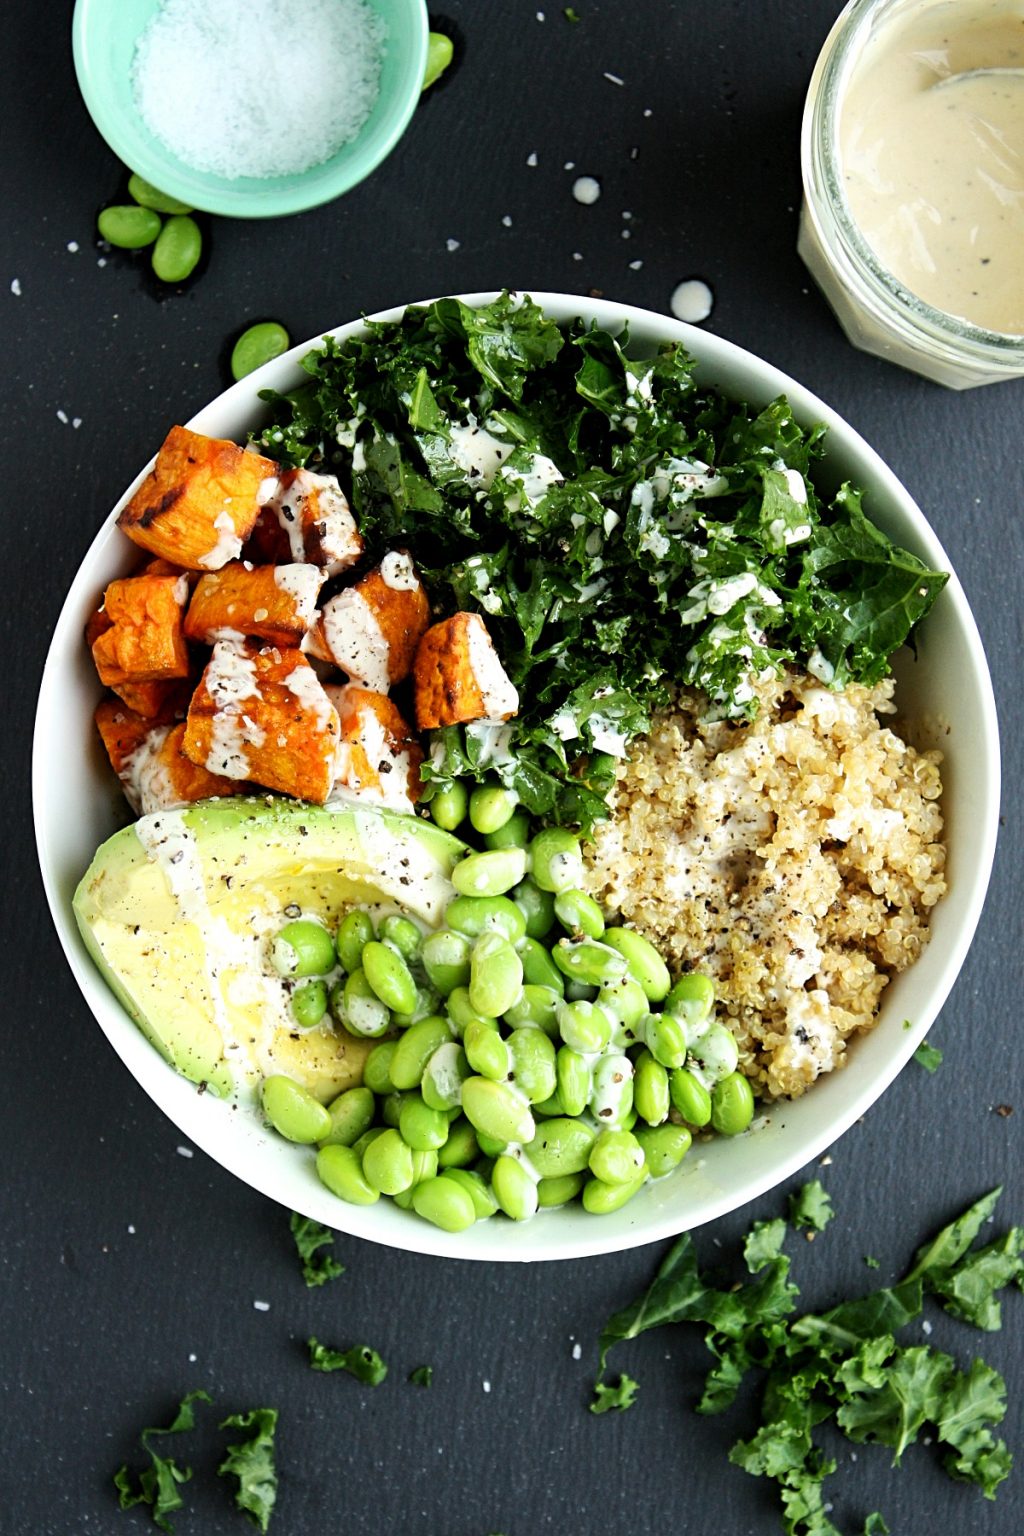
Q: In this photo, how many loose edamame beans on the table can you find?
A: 5